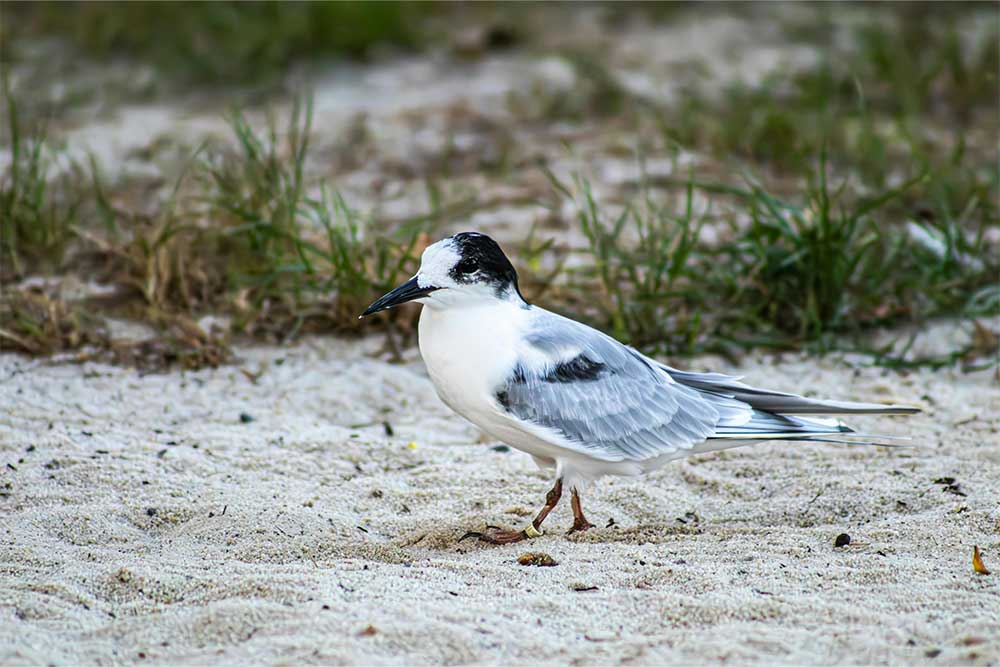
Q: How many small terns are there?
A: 1